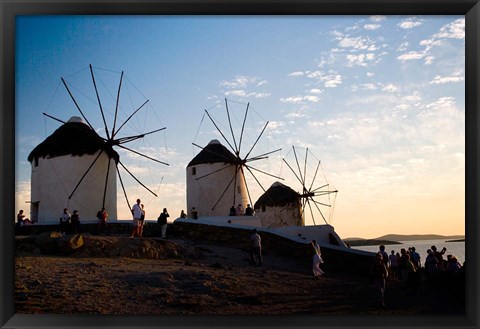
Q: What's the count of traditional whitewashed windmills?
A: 3